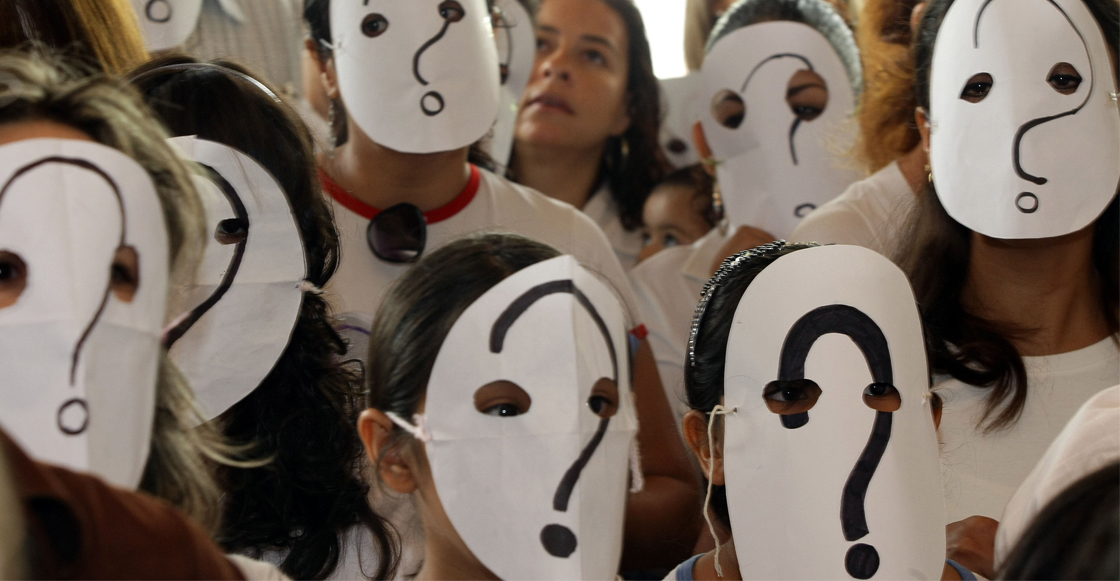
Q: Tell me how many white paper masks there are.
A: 10